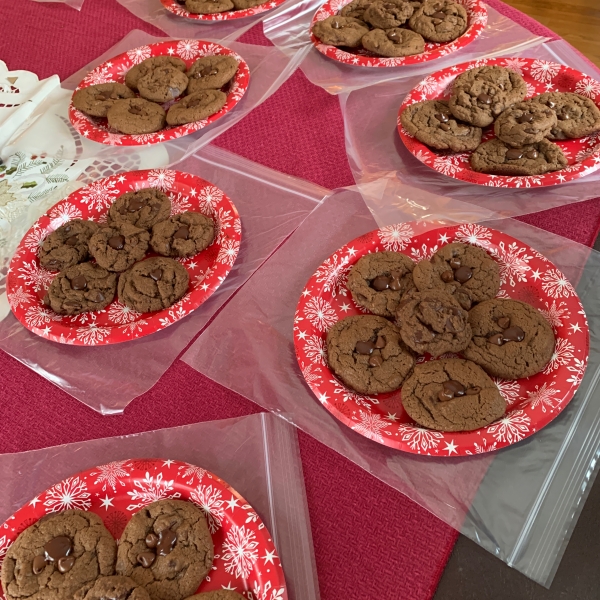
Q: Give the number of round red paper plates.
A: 7